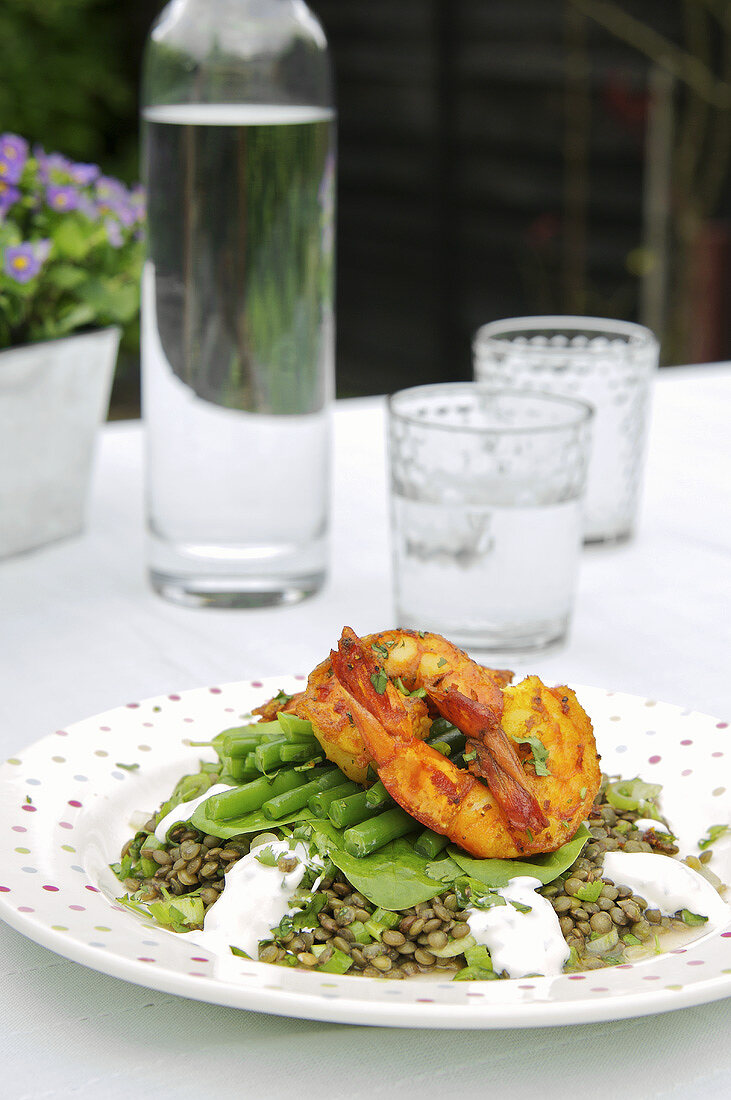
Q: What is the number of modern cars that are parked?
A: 0